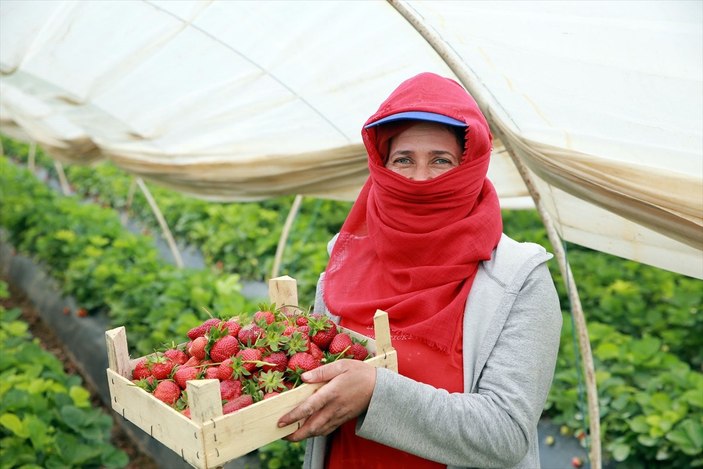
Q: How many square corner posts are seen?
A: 4